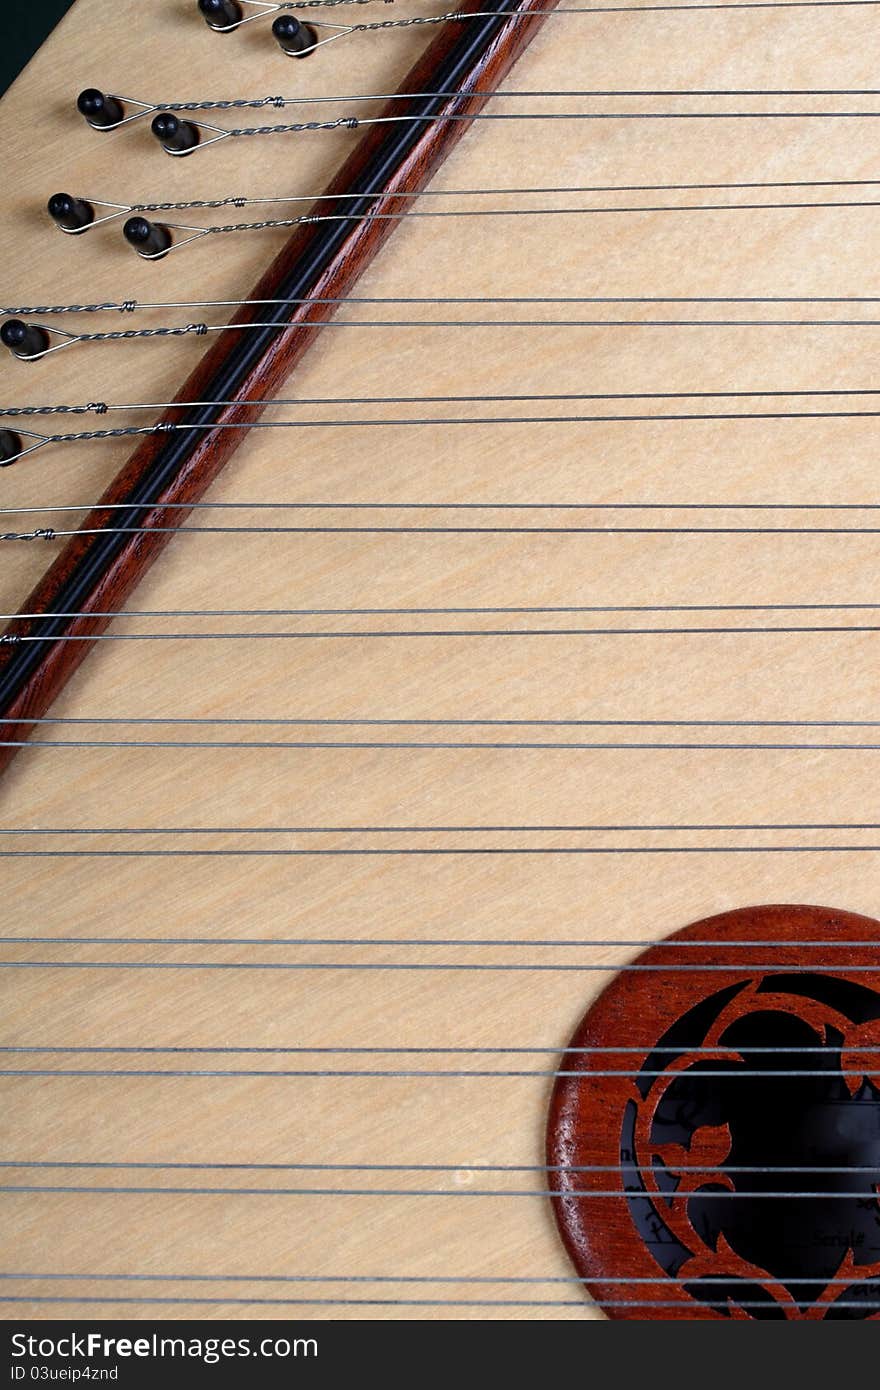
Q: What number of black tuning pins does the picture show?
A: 8